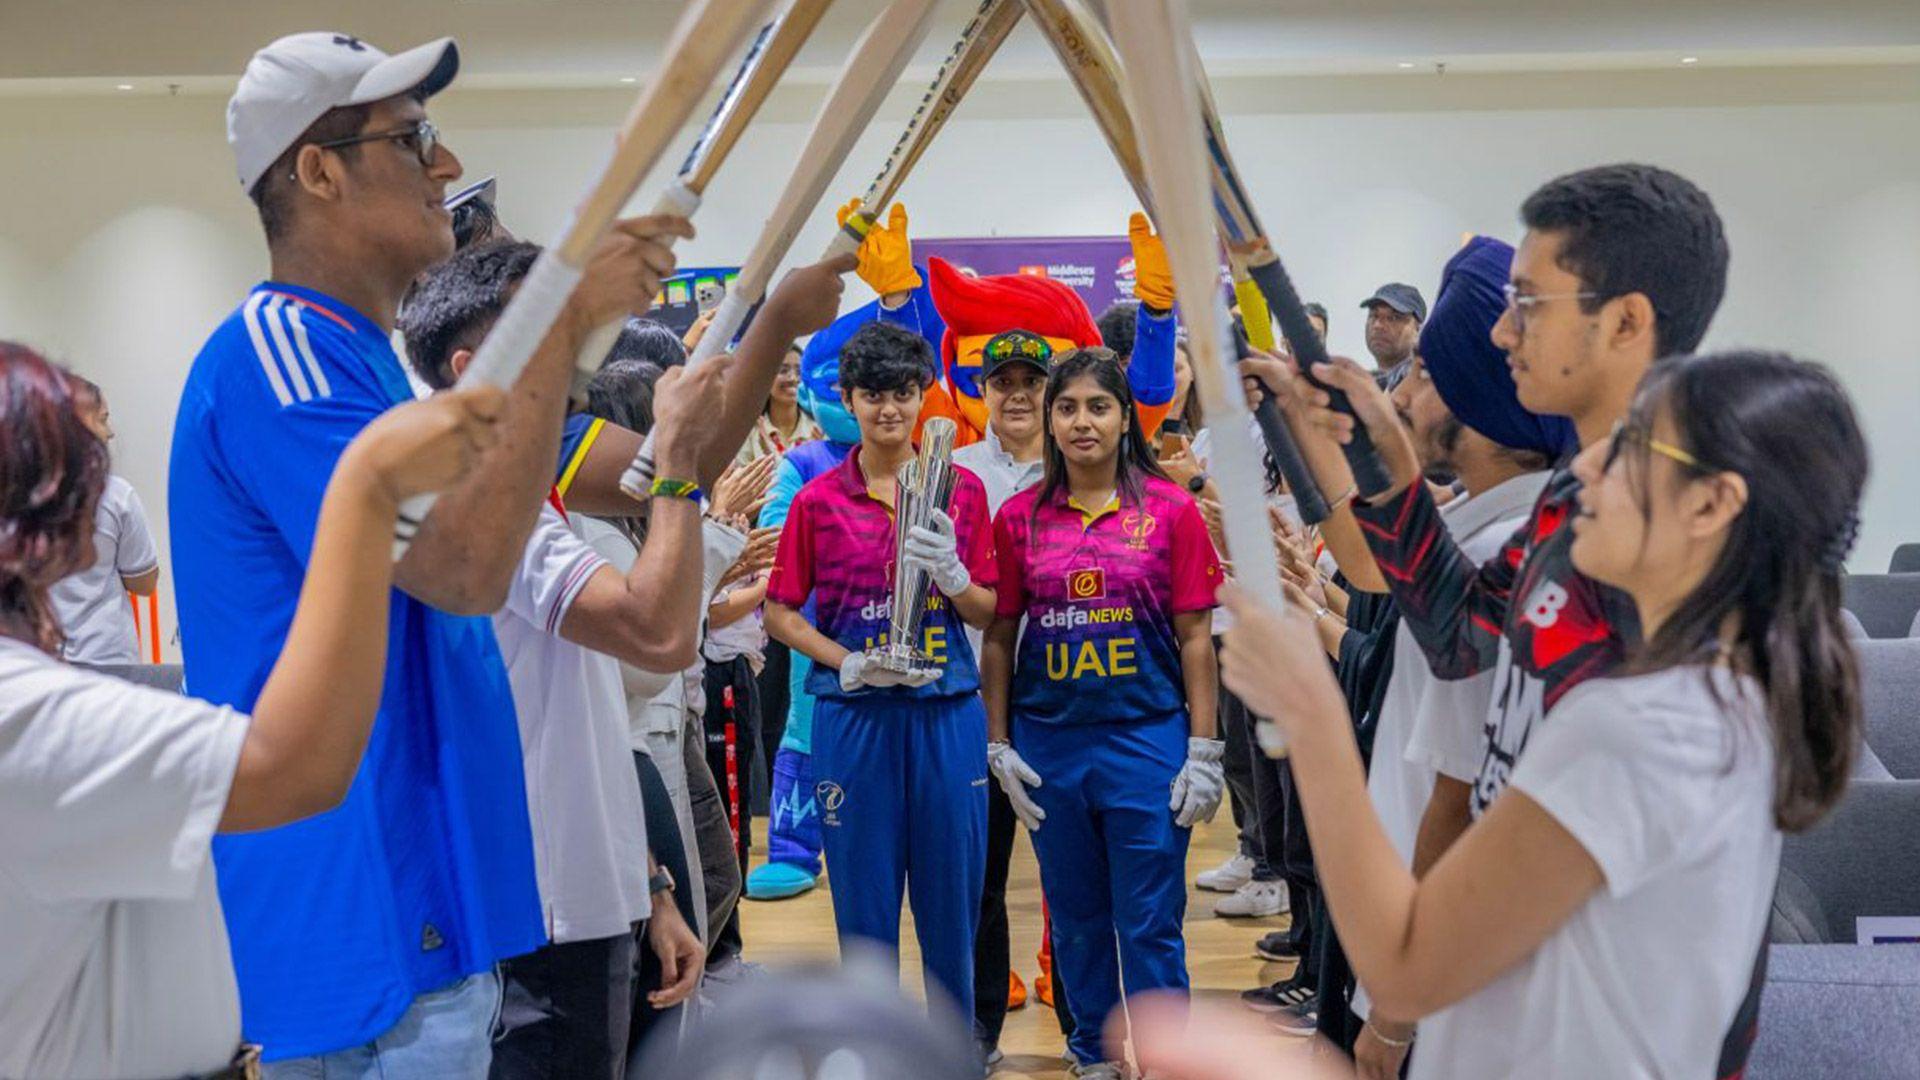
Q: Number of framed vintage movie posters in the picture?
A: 0